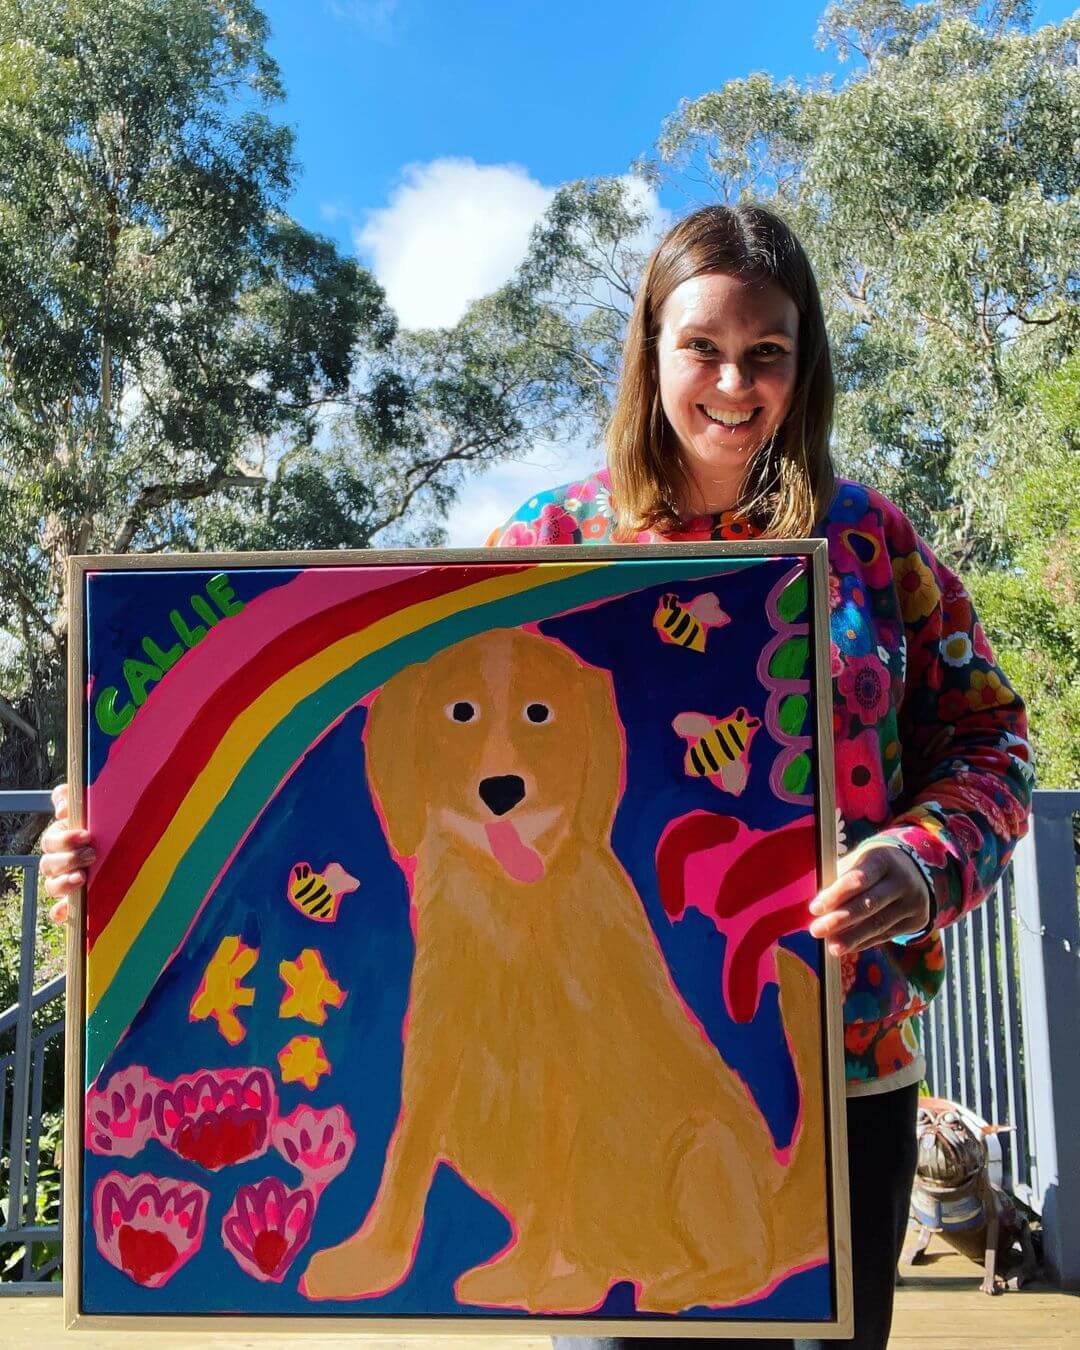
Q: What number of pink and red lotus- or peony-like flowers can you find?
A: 5